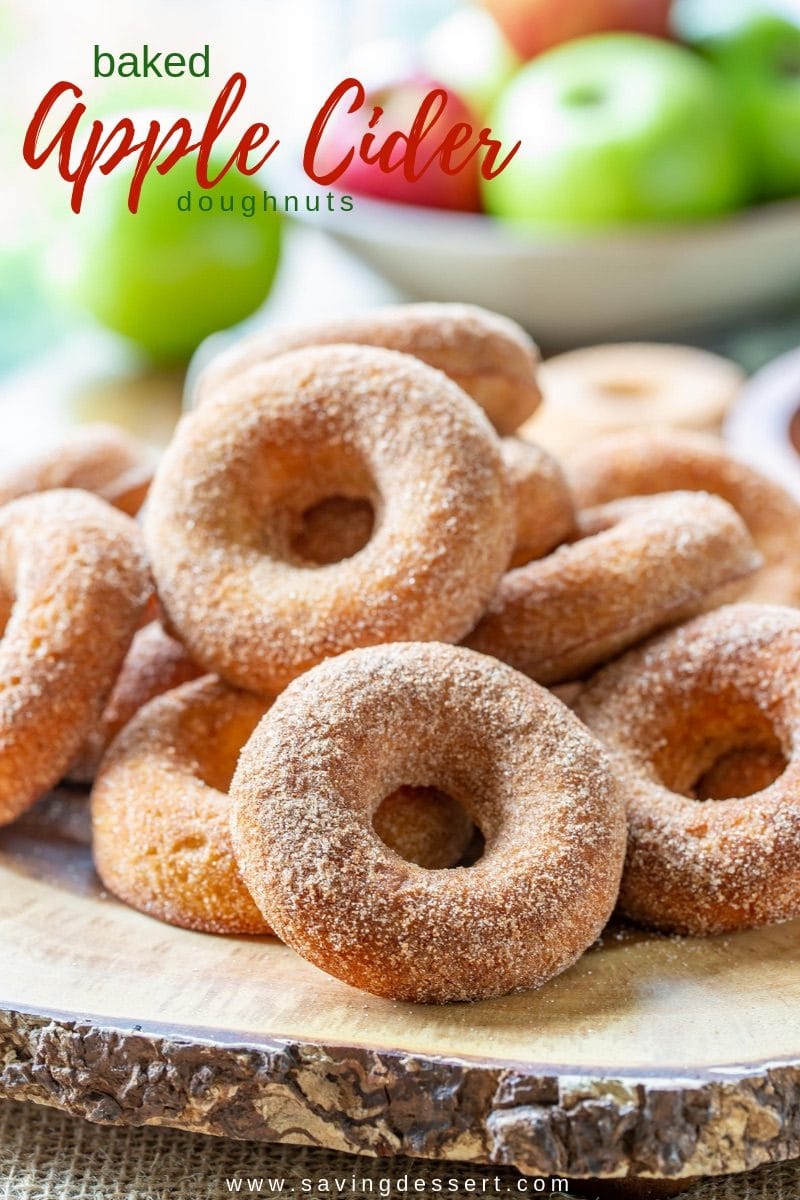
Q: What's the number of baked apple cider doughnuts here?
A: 12